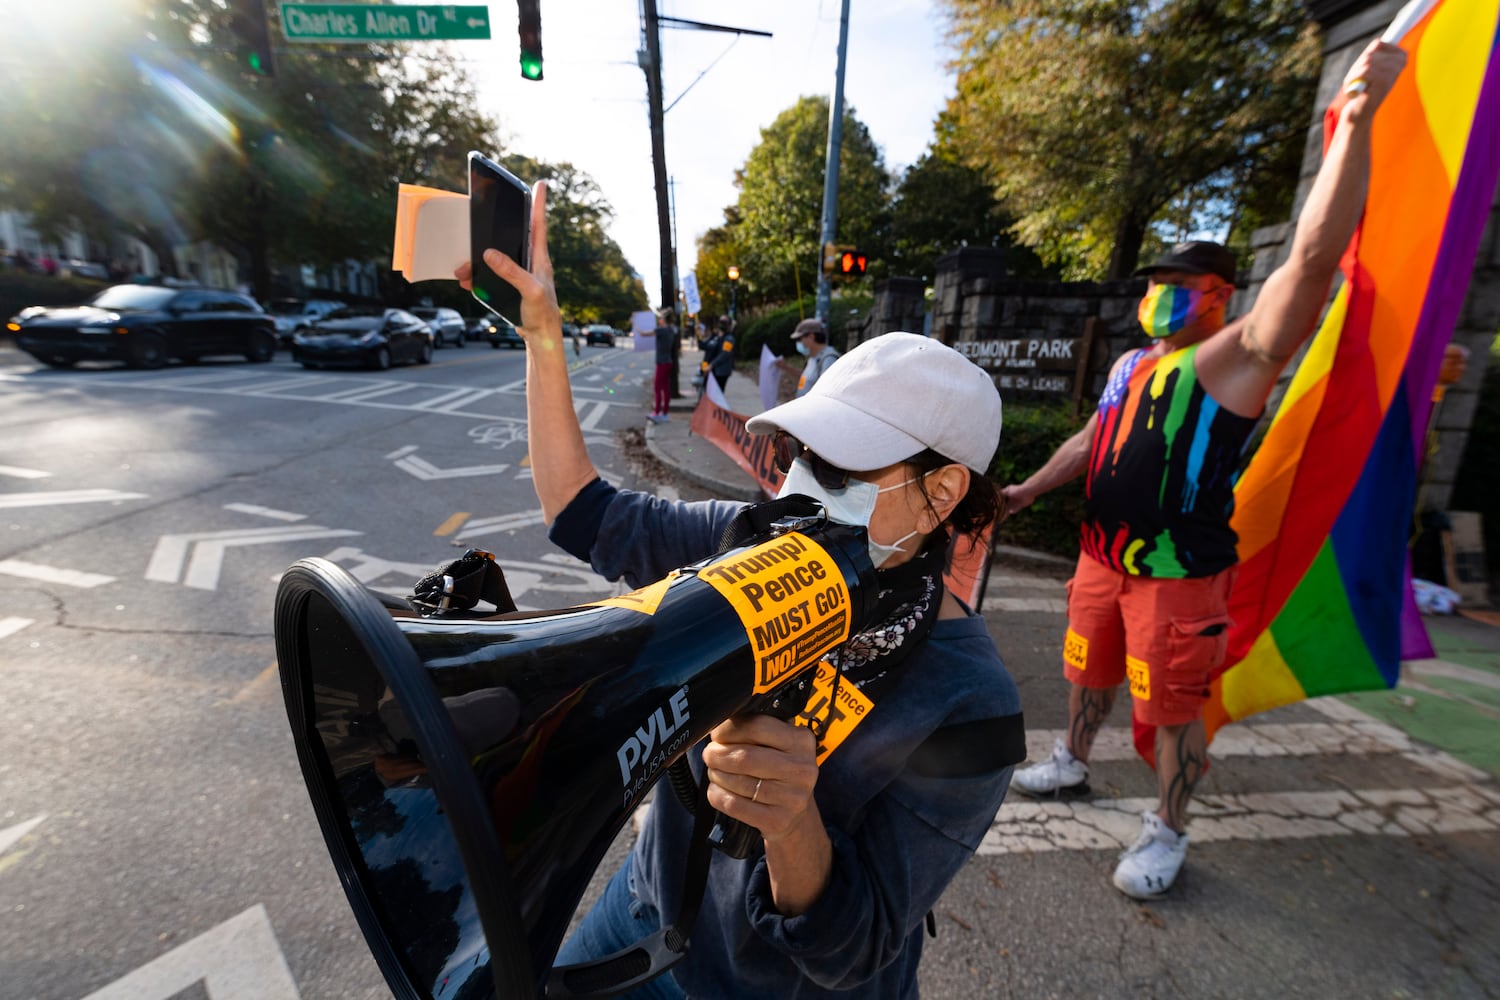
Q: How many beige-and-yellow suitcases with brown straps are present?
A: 0